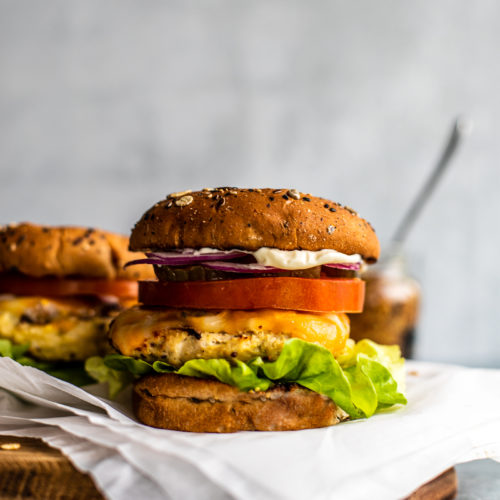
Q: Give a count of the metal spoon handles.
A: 1